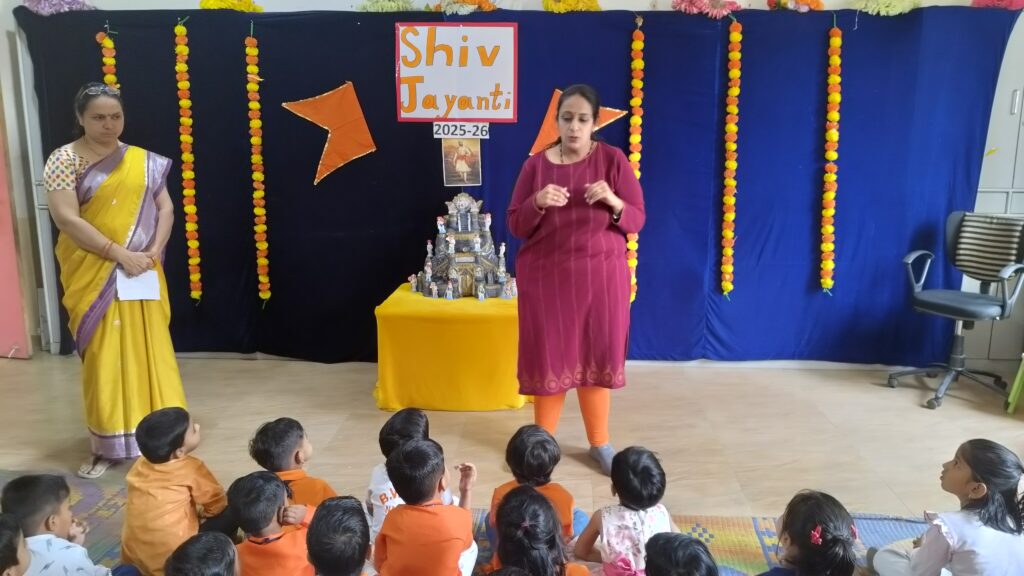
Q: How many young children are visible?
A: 15